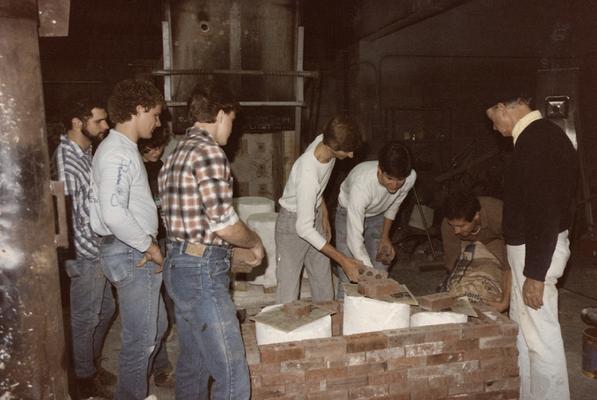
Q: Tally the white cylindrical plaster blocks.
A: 5